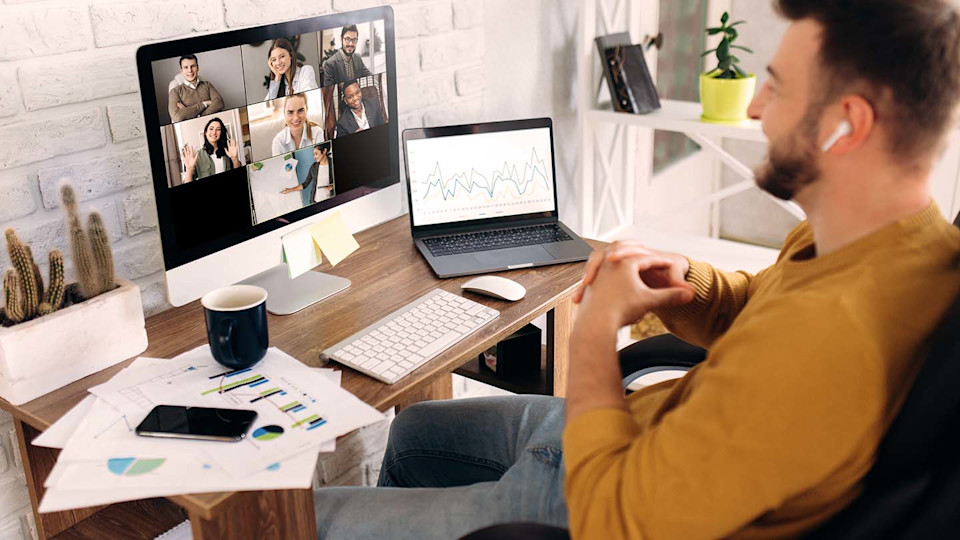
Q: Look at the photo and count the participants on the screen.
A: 7